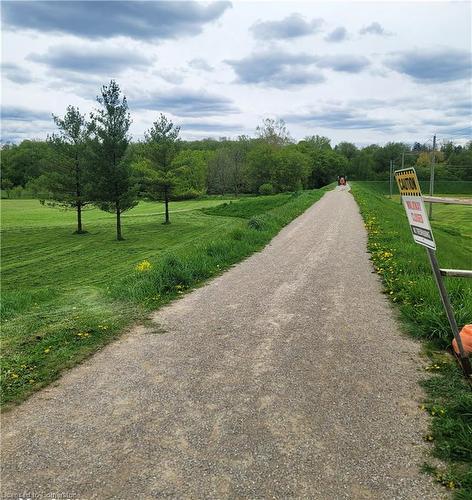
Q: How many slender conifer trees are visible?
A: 3